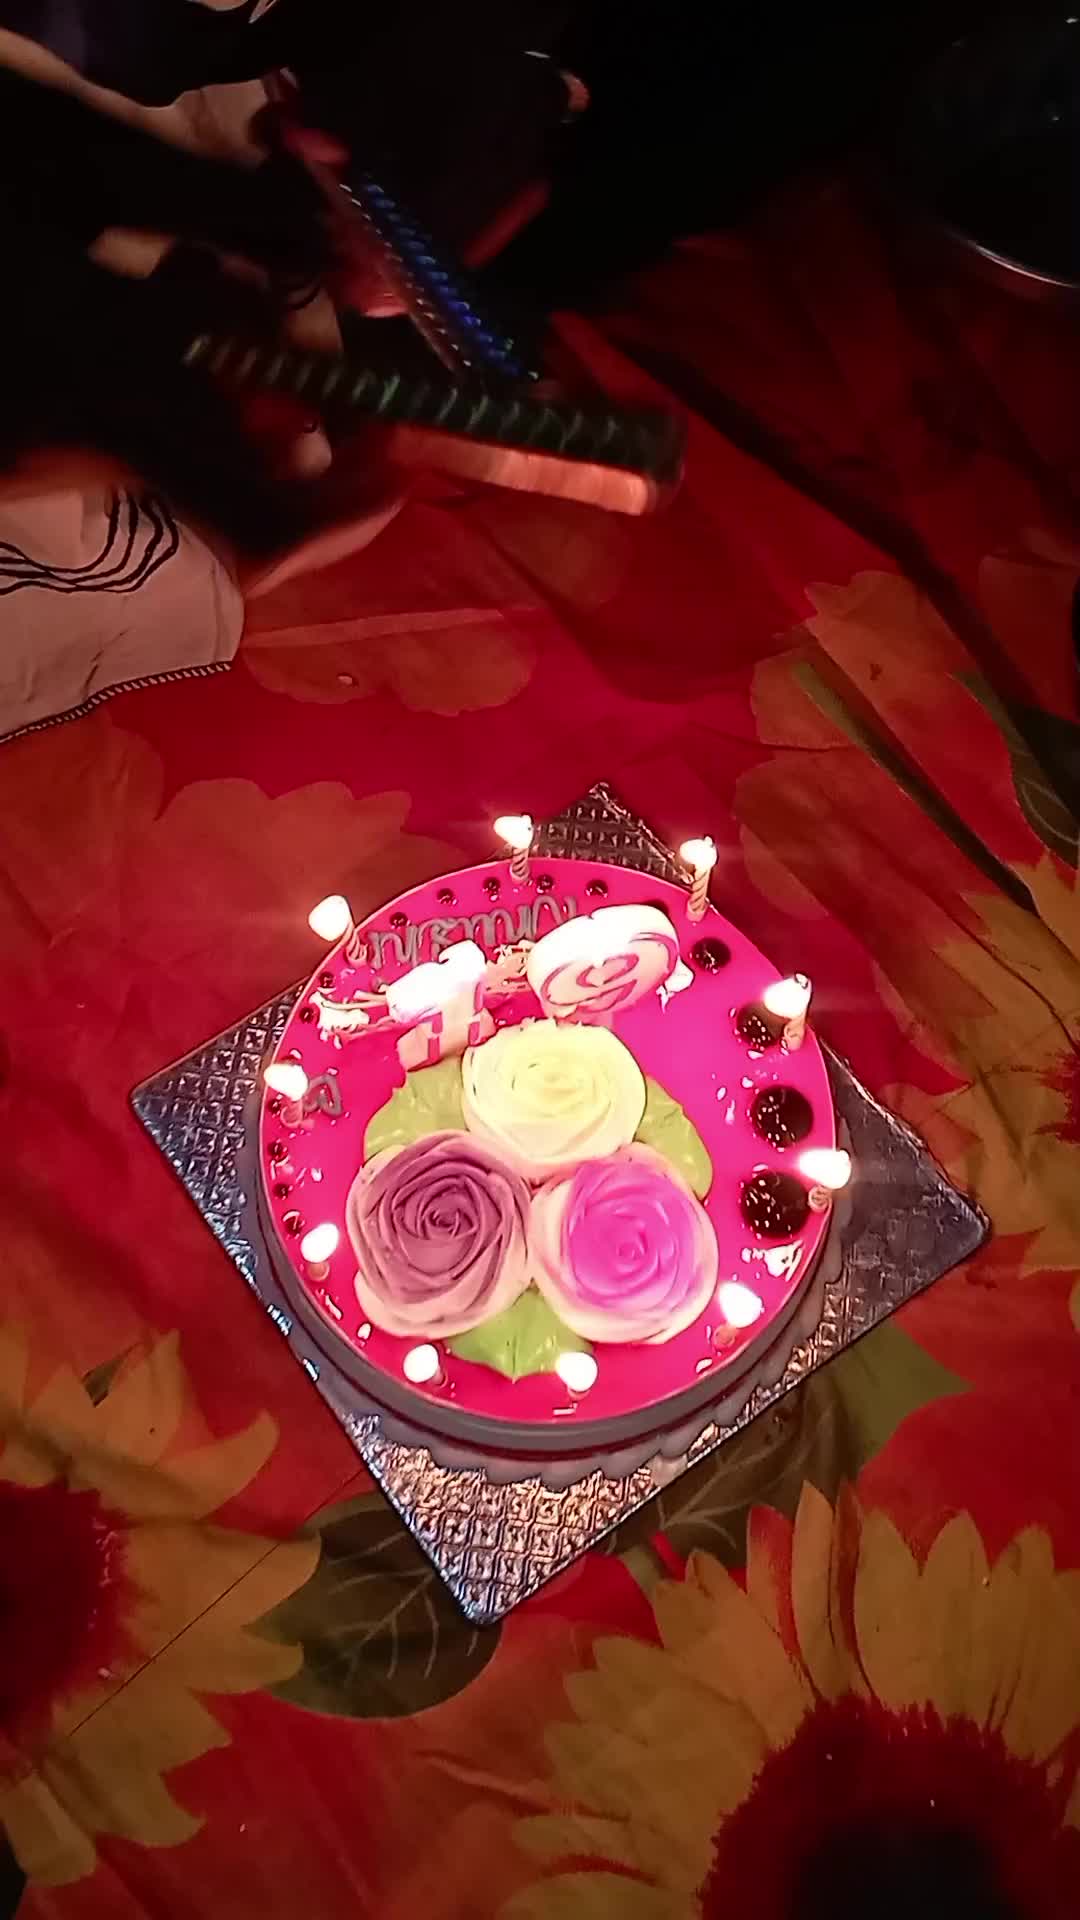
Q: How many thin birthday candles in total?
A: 10